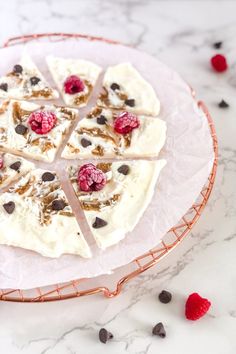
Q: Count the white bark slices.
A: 8